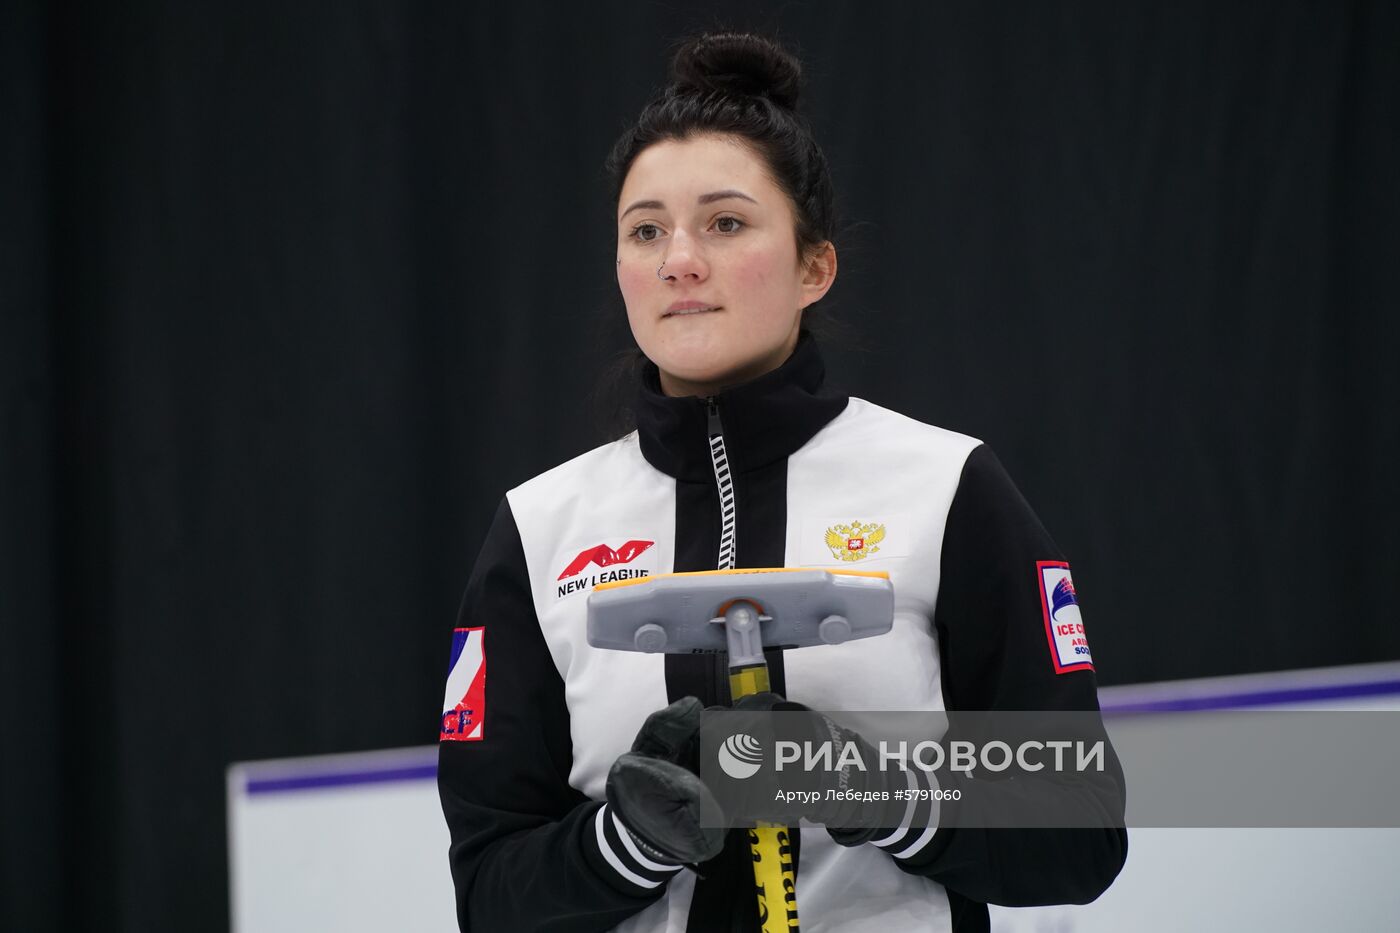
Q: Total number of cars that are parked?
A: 0